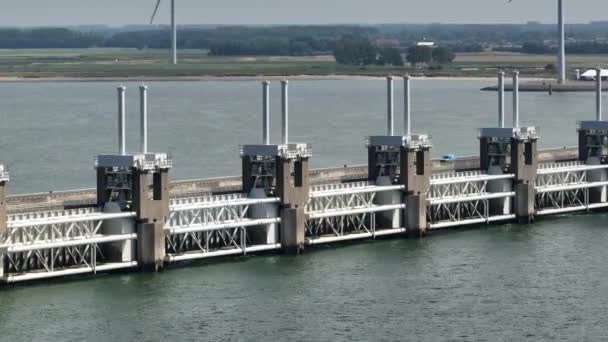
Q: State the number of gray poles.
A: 9